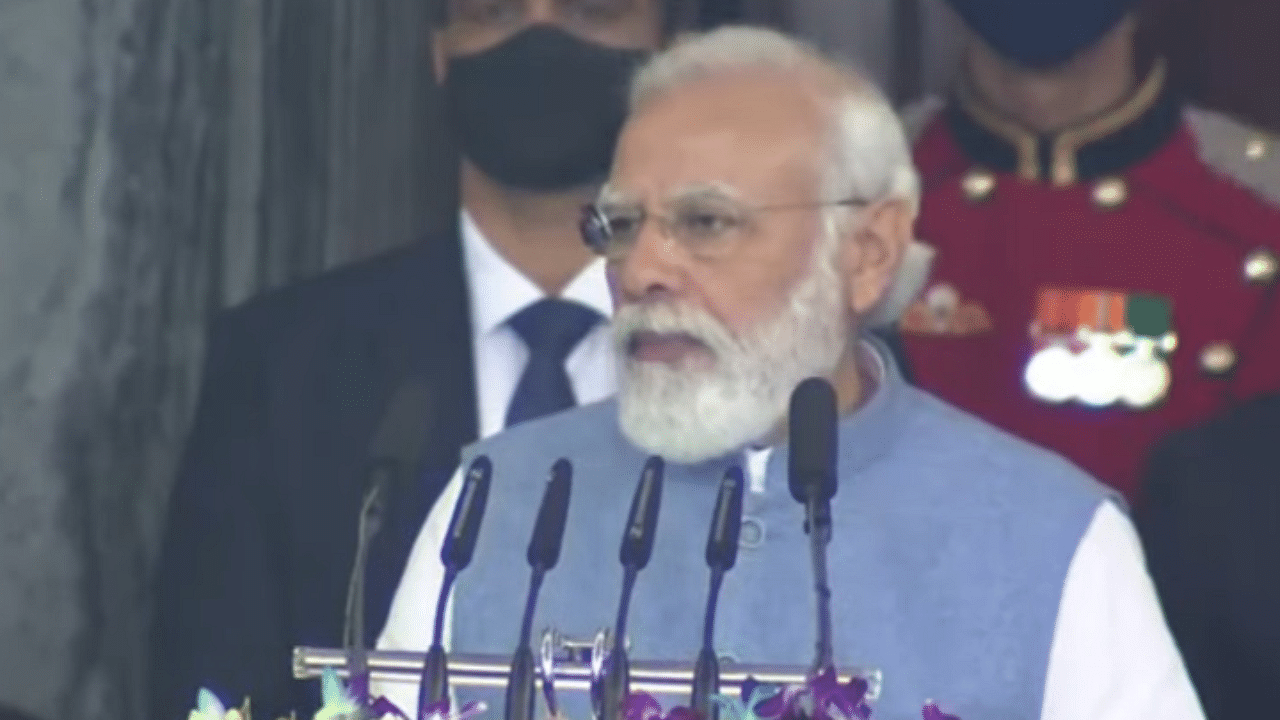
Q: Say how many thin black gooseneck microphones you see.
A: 4